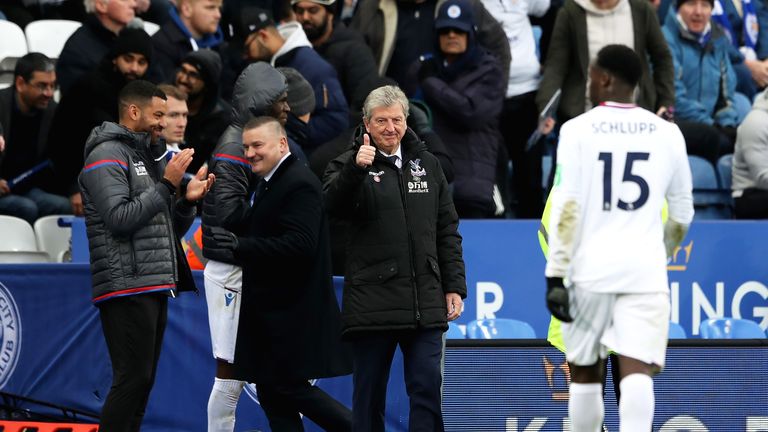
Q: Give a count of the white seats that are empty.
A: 4